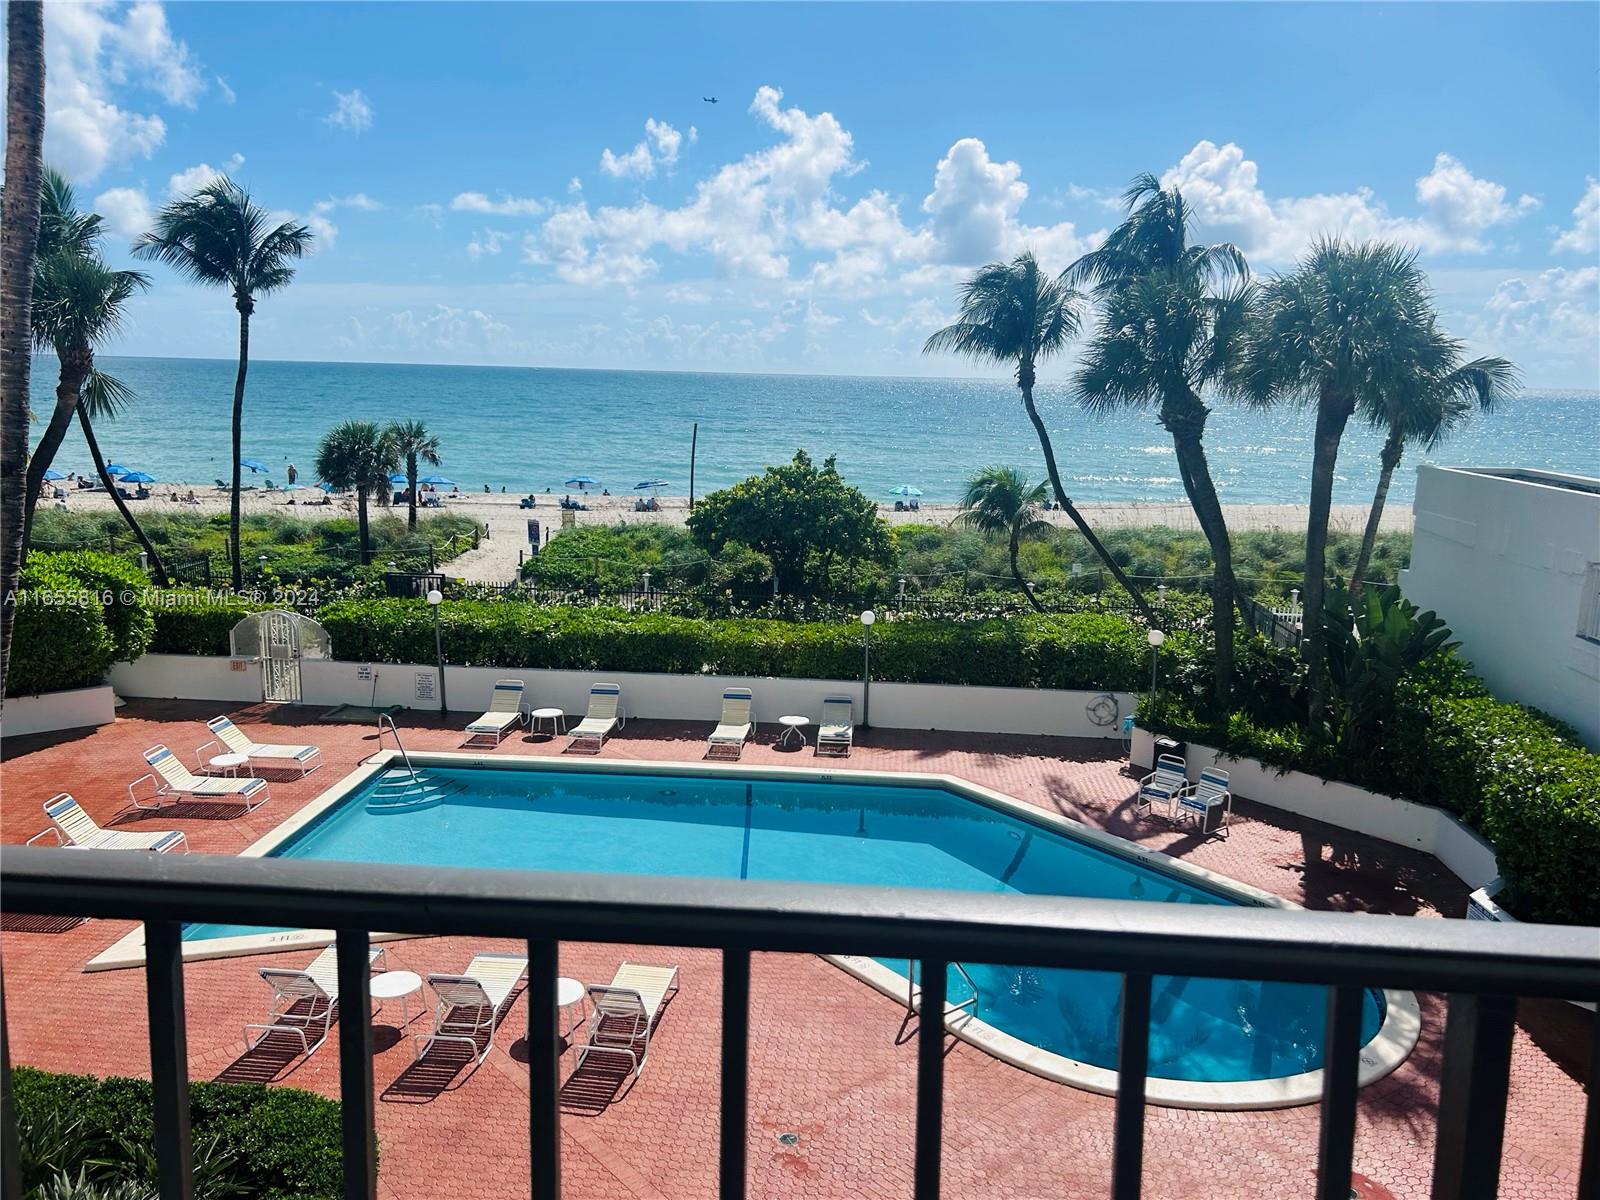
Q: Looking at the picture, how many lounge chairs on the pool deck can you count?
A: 10